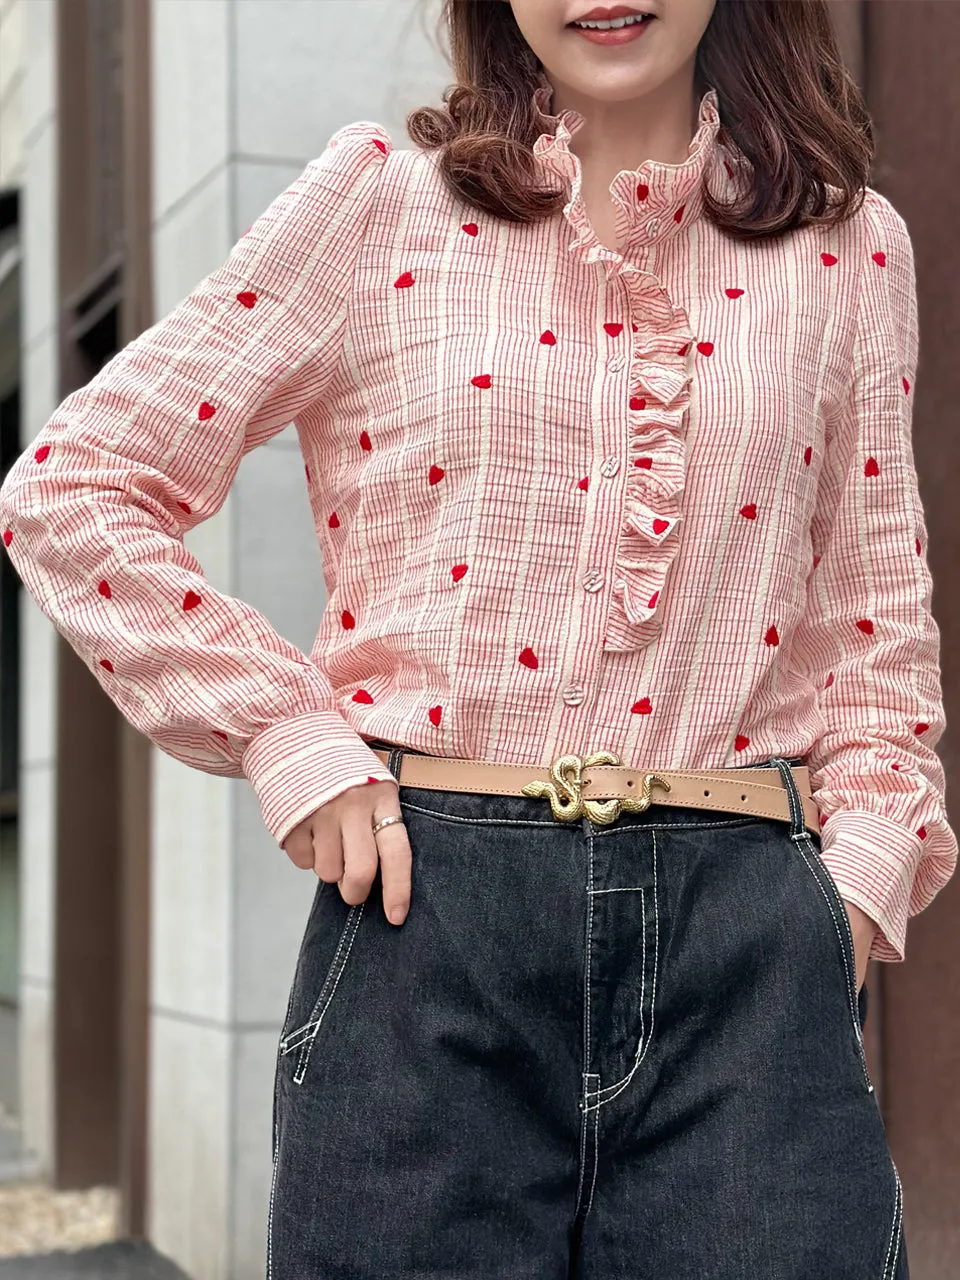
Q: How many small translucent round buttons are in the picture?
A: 5